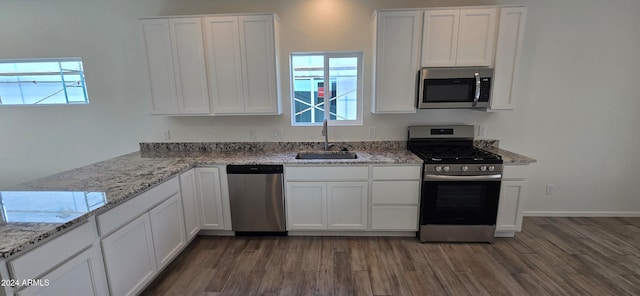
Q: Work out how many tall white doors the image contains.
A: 6